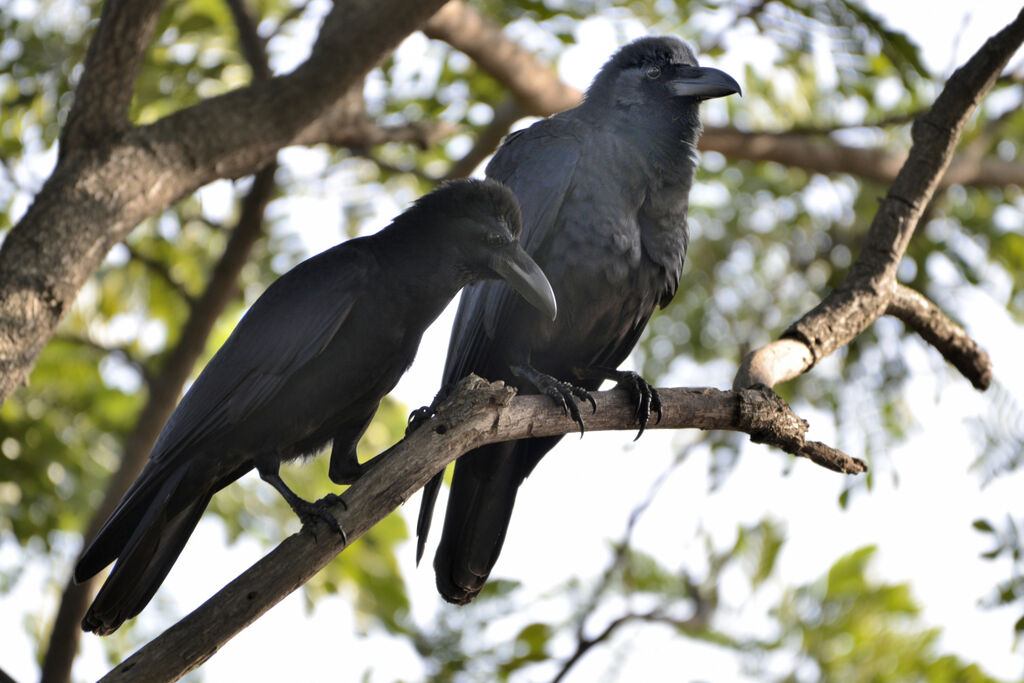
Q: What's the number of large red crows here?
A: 0